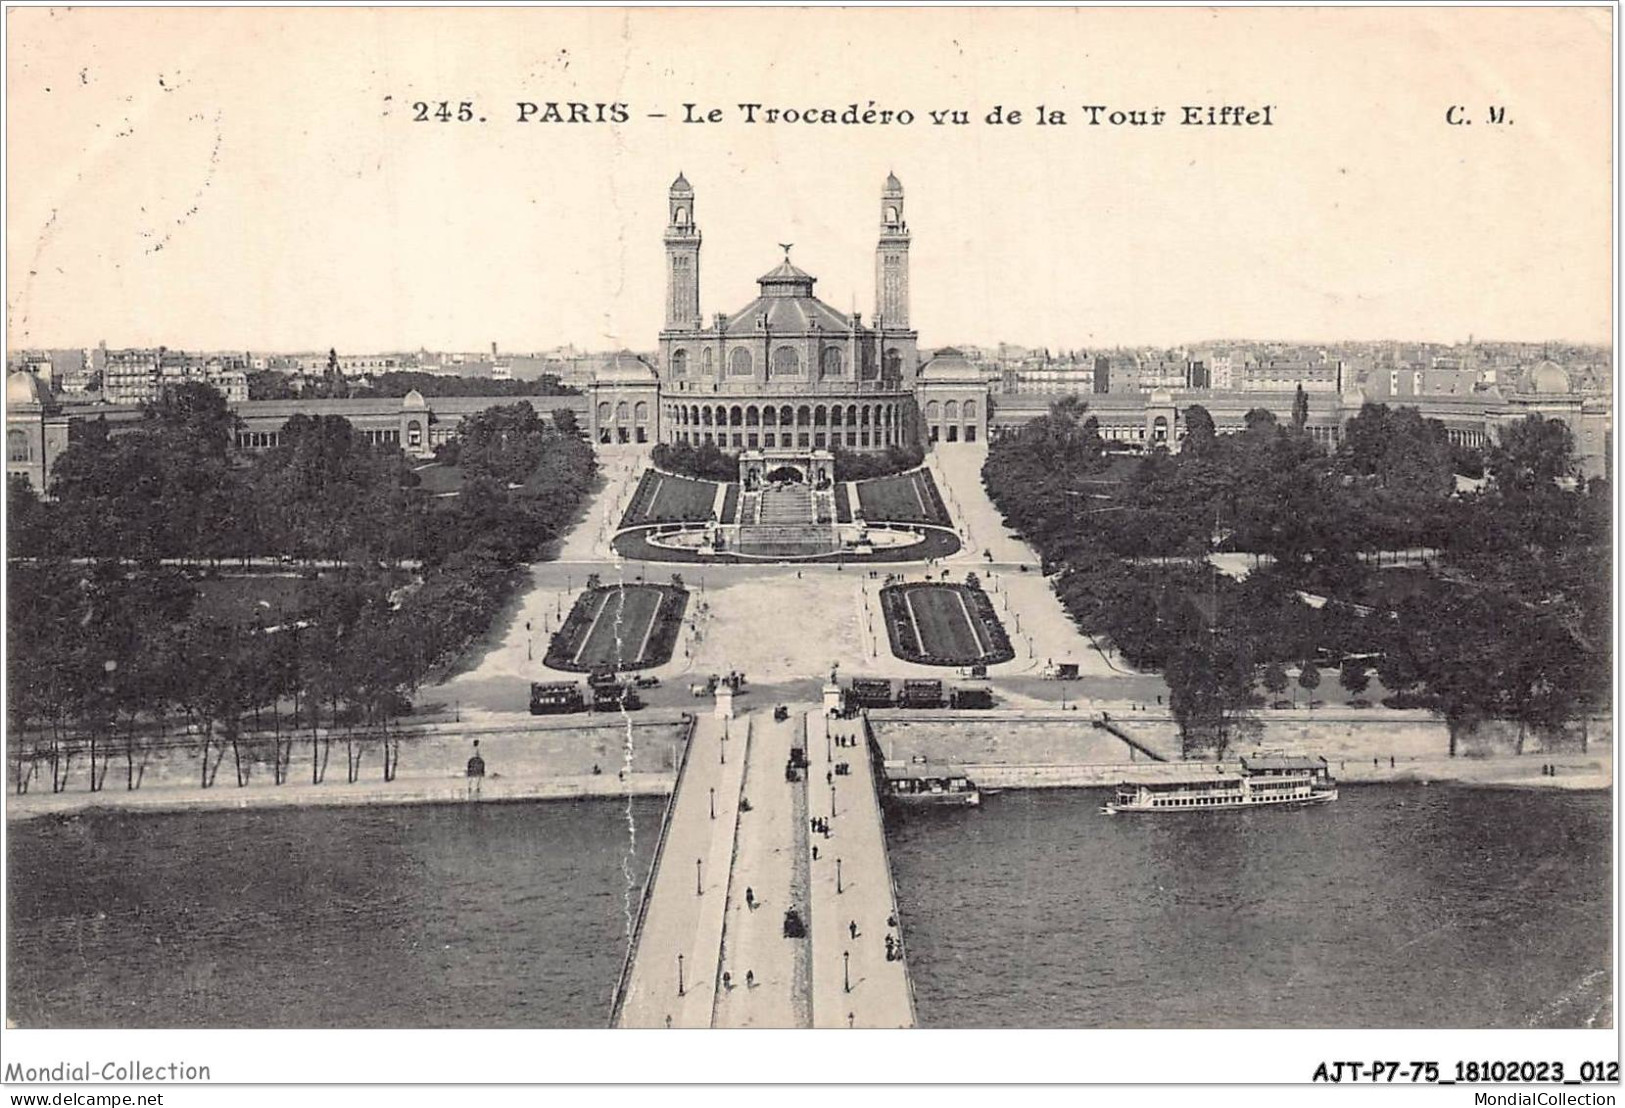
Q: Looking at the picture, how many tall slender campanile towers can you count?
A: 2